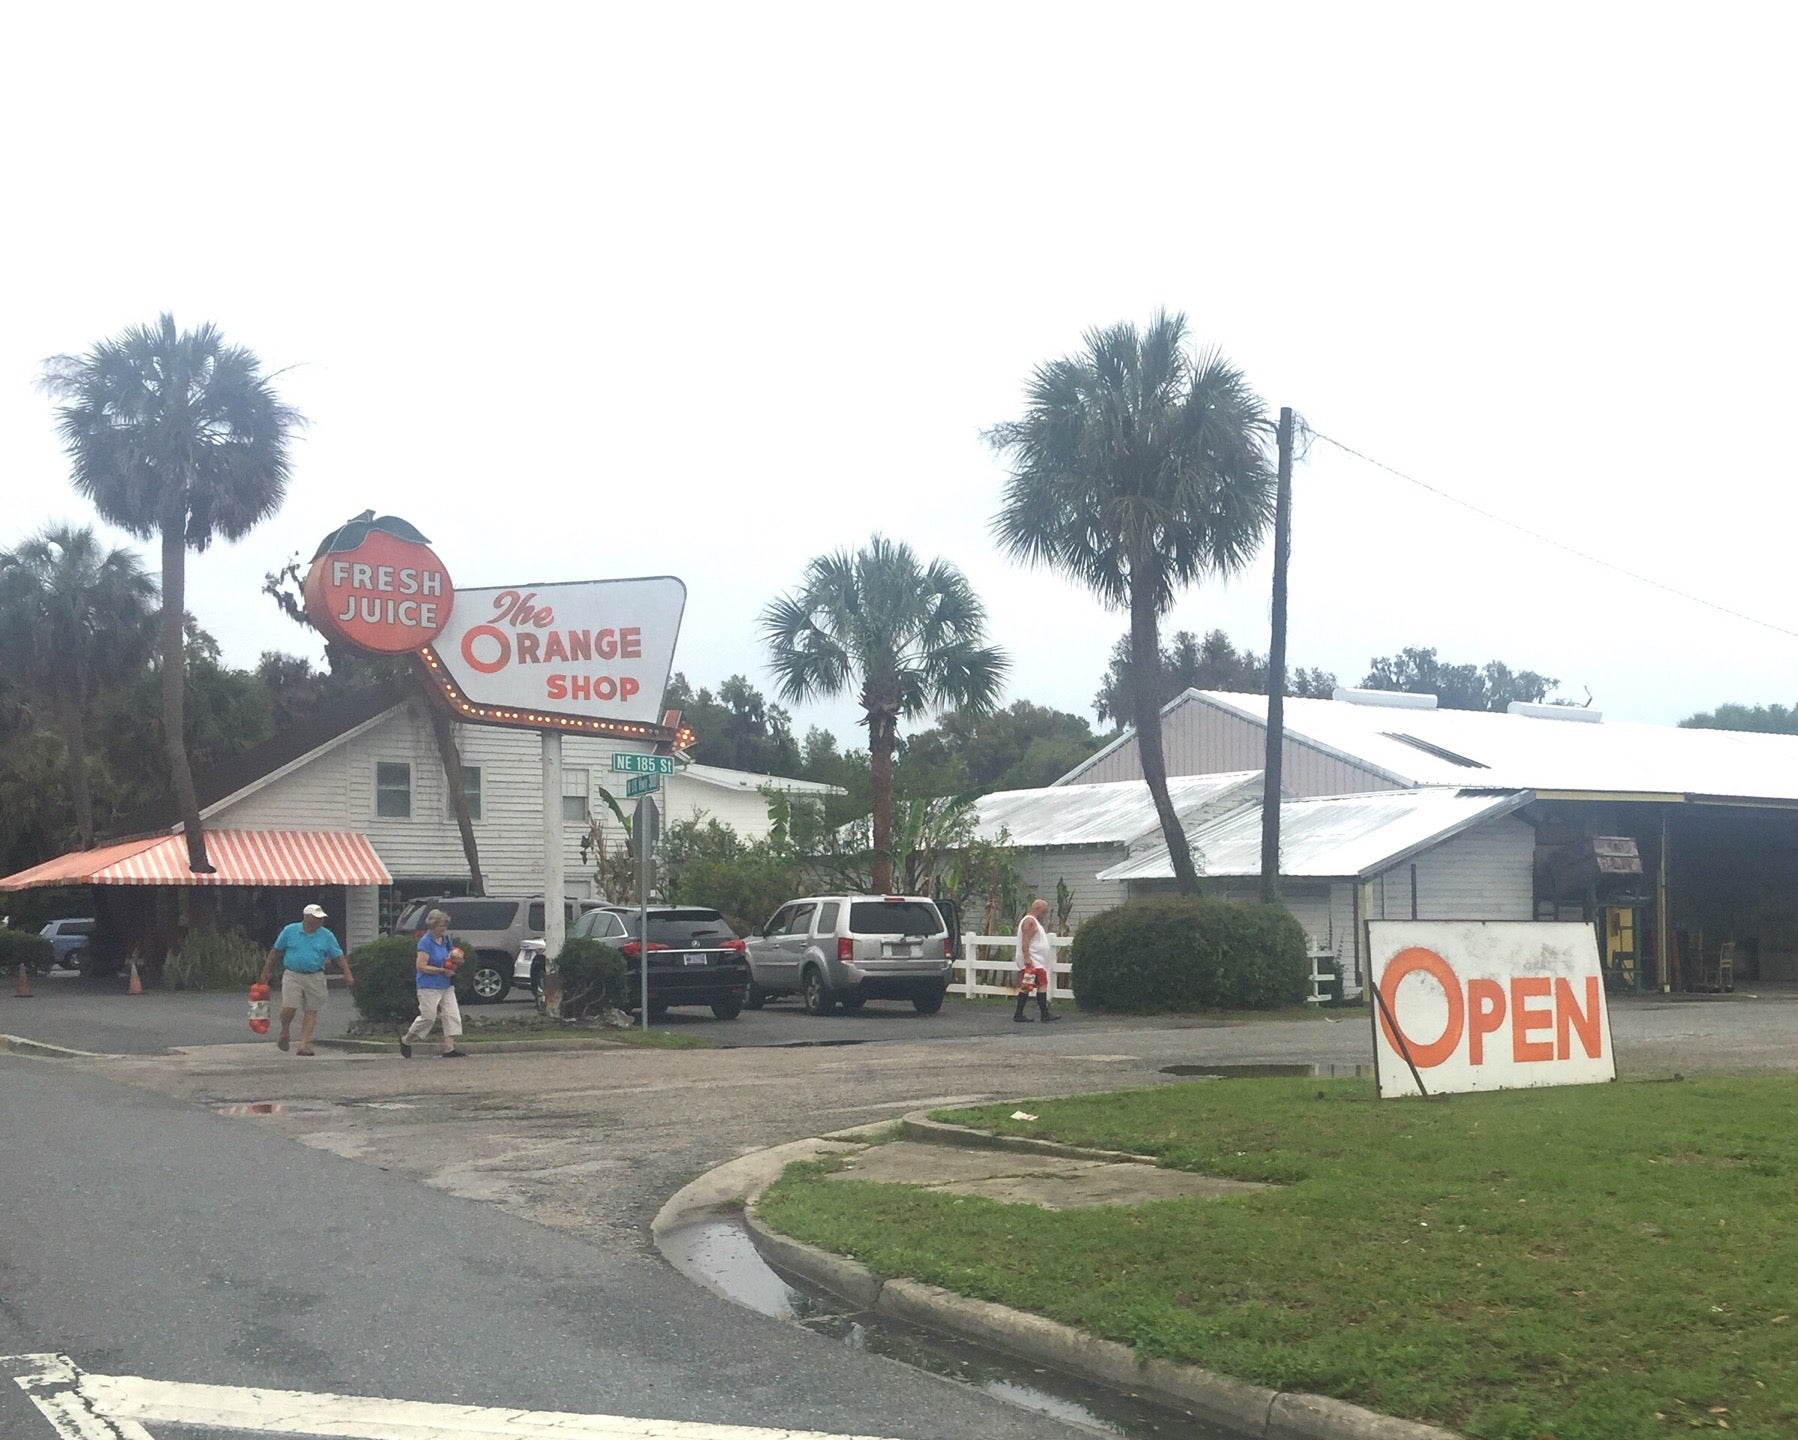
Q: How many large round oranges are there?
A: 1